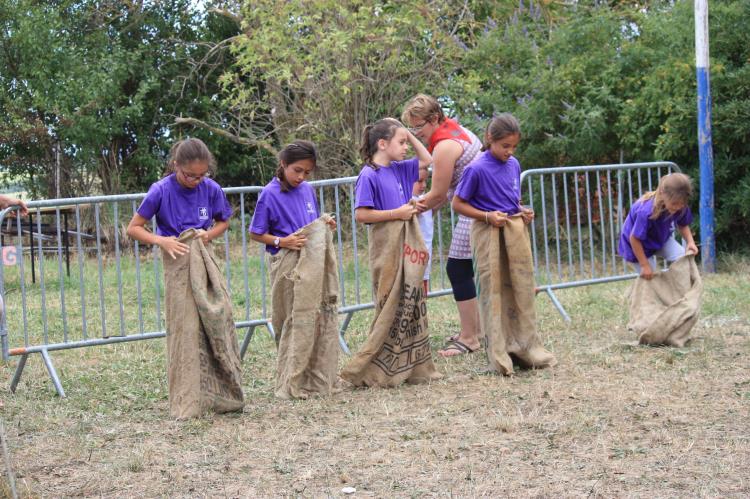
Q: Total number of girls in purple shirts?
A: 5